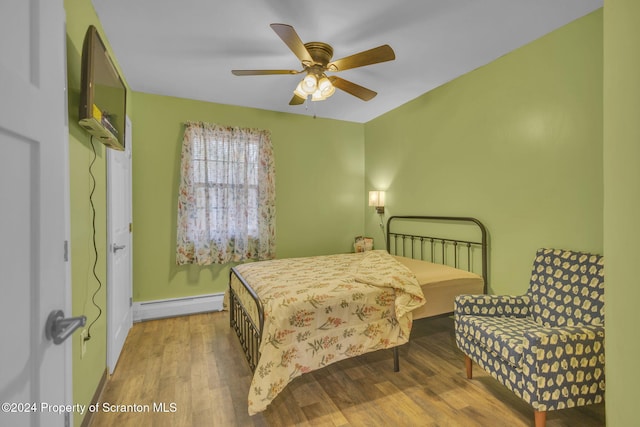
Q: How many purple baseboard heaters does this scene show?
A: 0